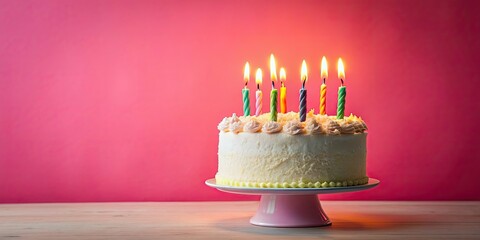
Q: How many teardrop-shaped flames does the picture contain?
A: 7